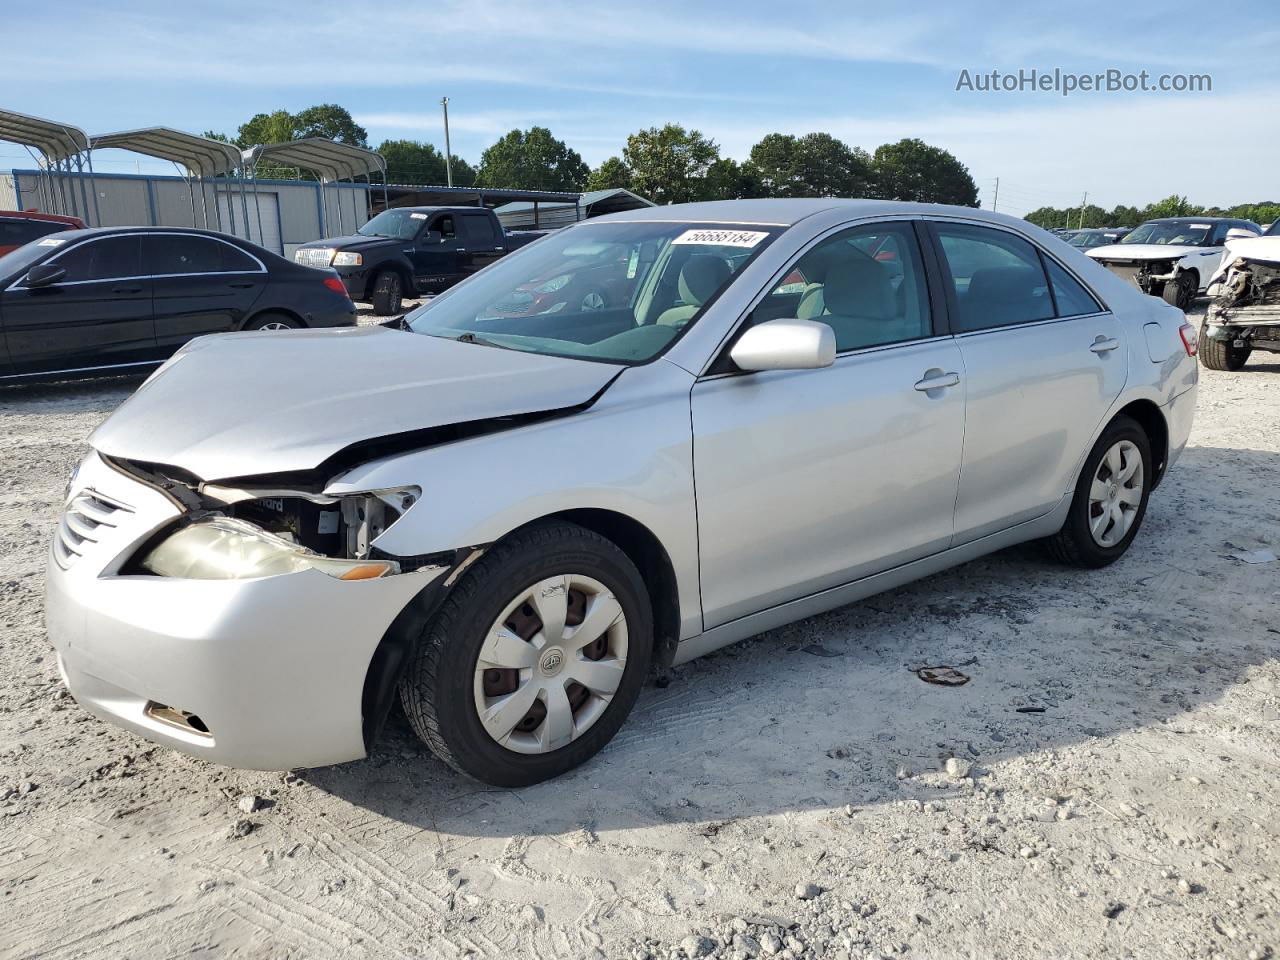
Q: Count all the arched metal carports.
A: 3